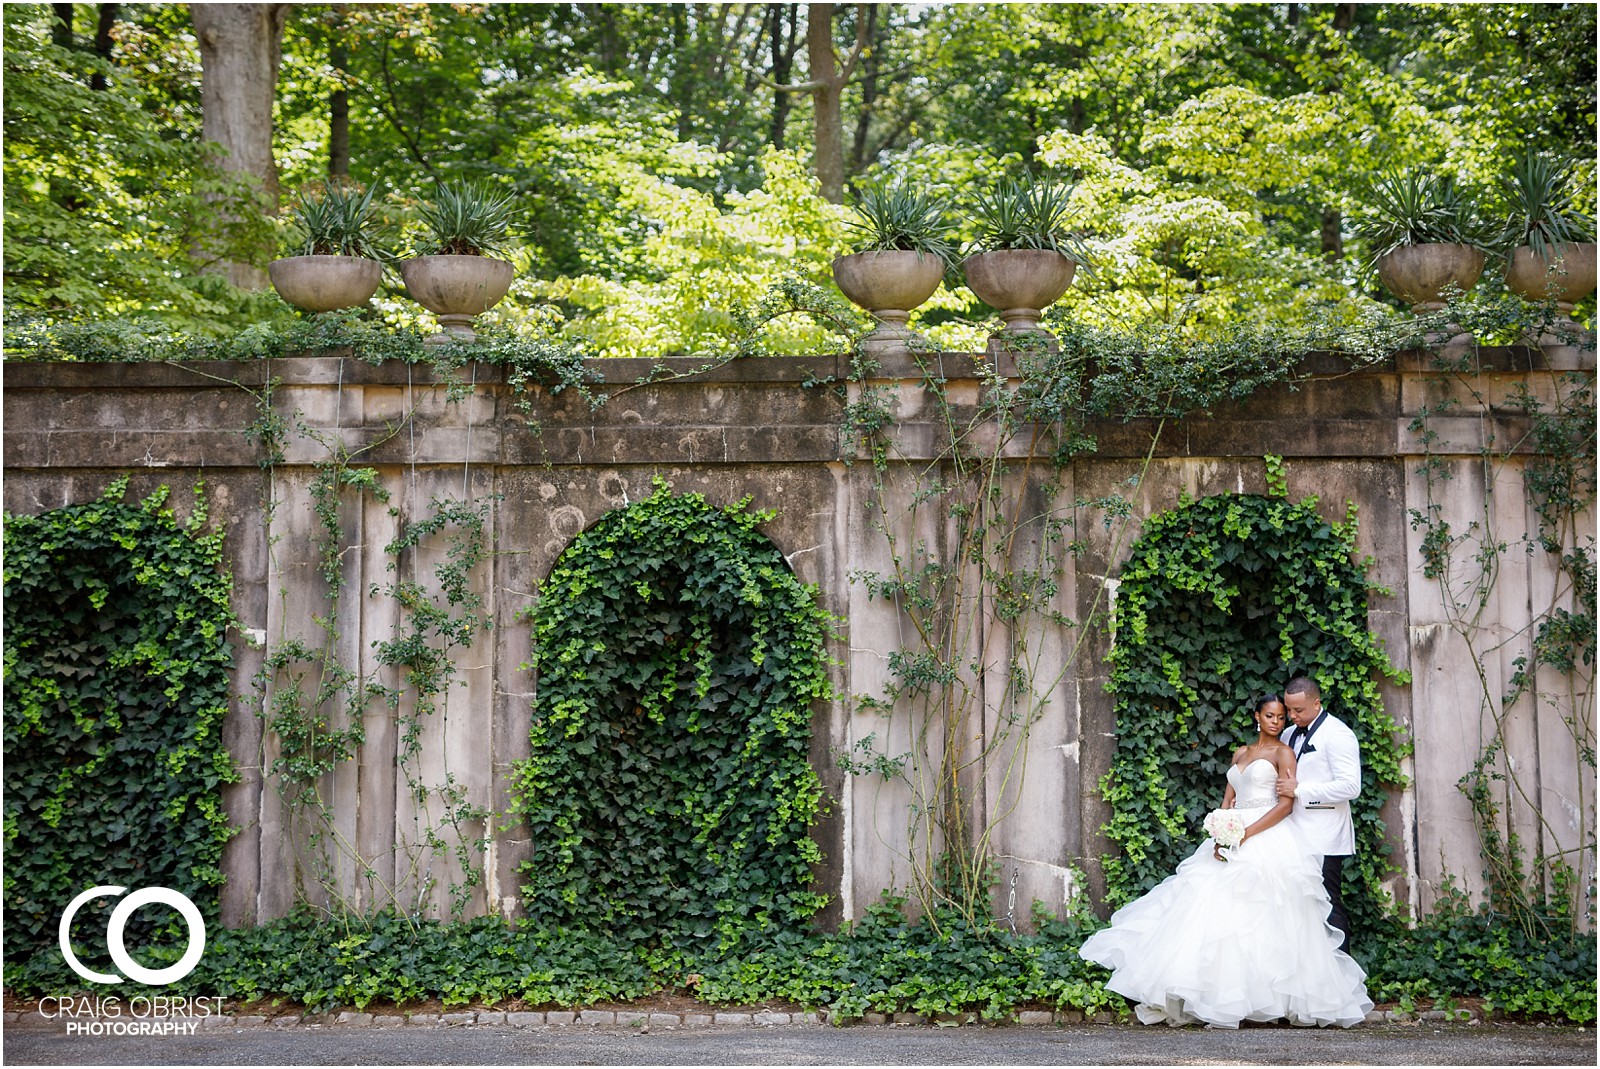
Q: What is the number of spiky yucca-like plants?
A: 6